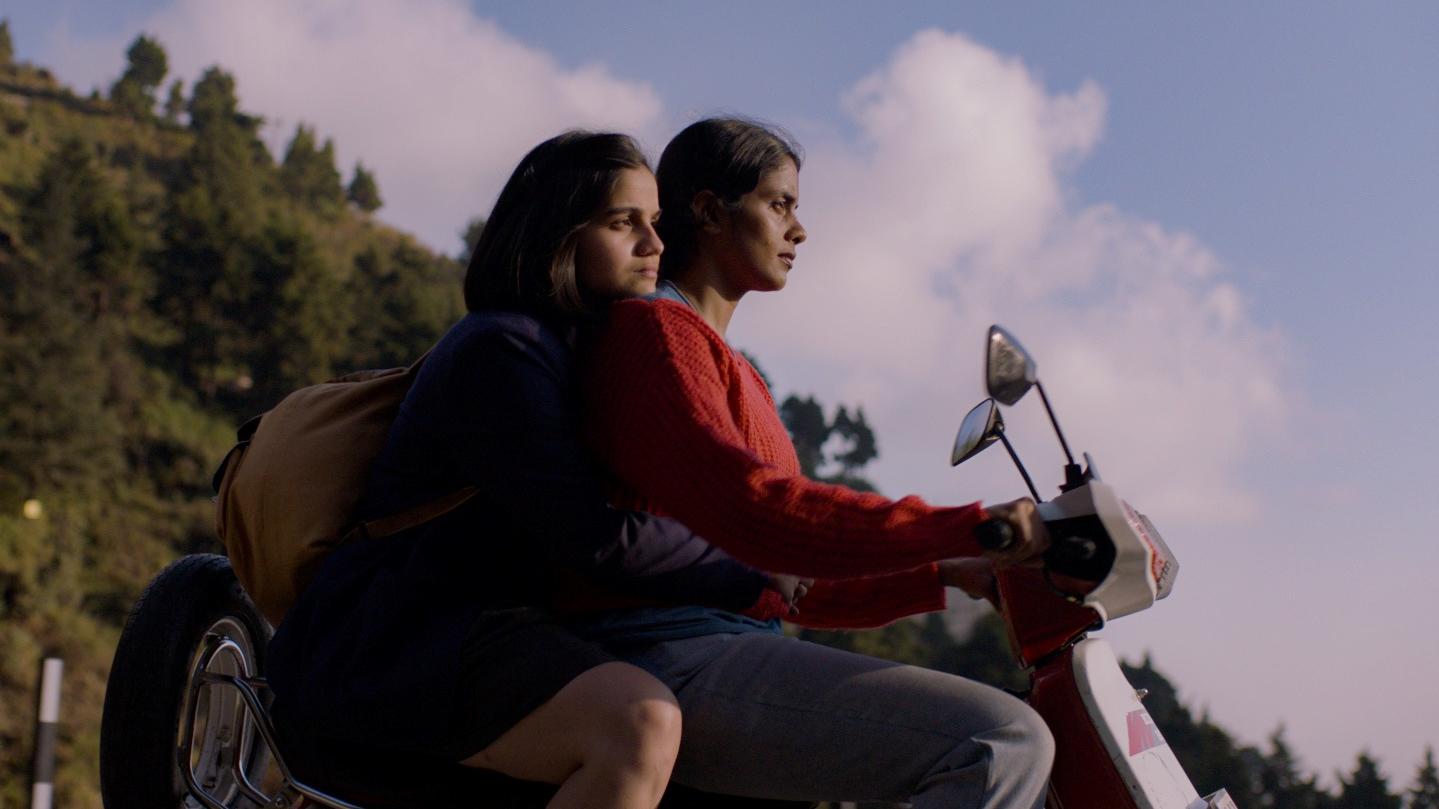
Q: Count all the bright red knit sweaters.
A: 1